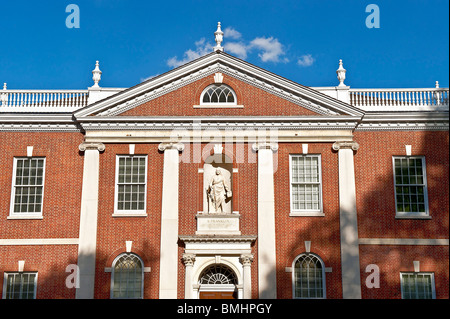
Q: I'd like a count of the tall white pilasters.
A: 4